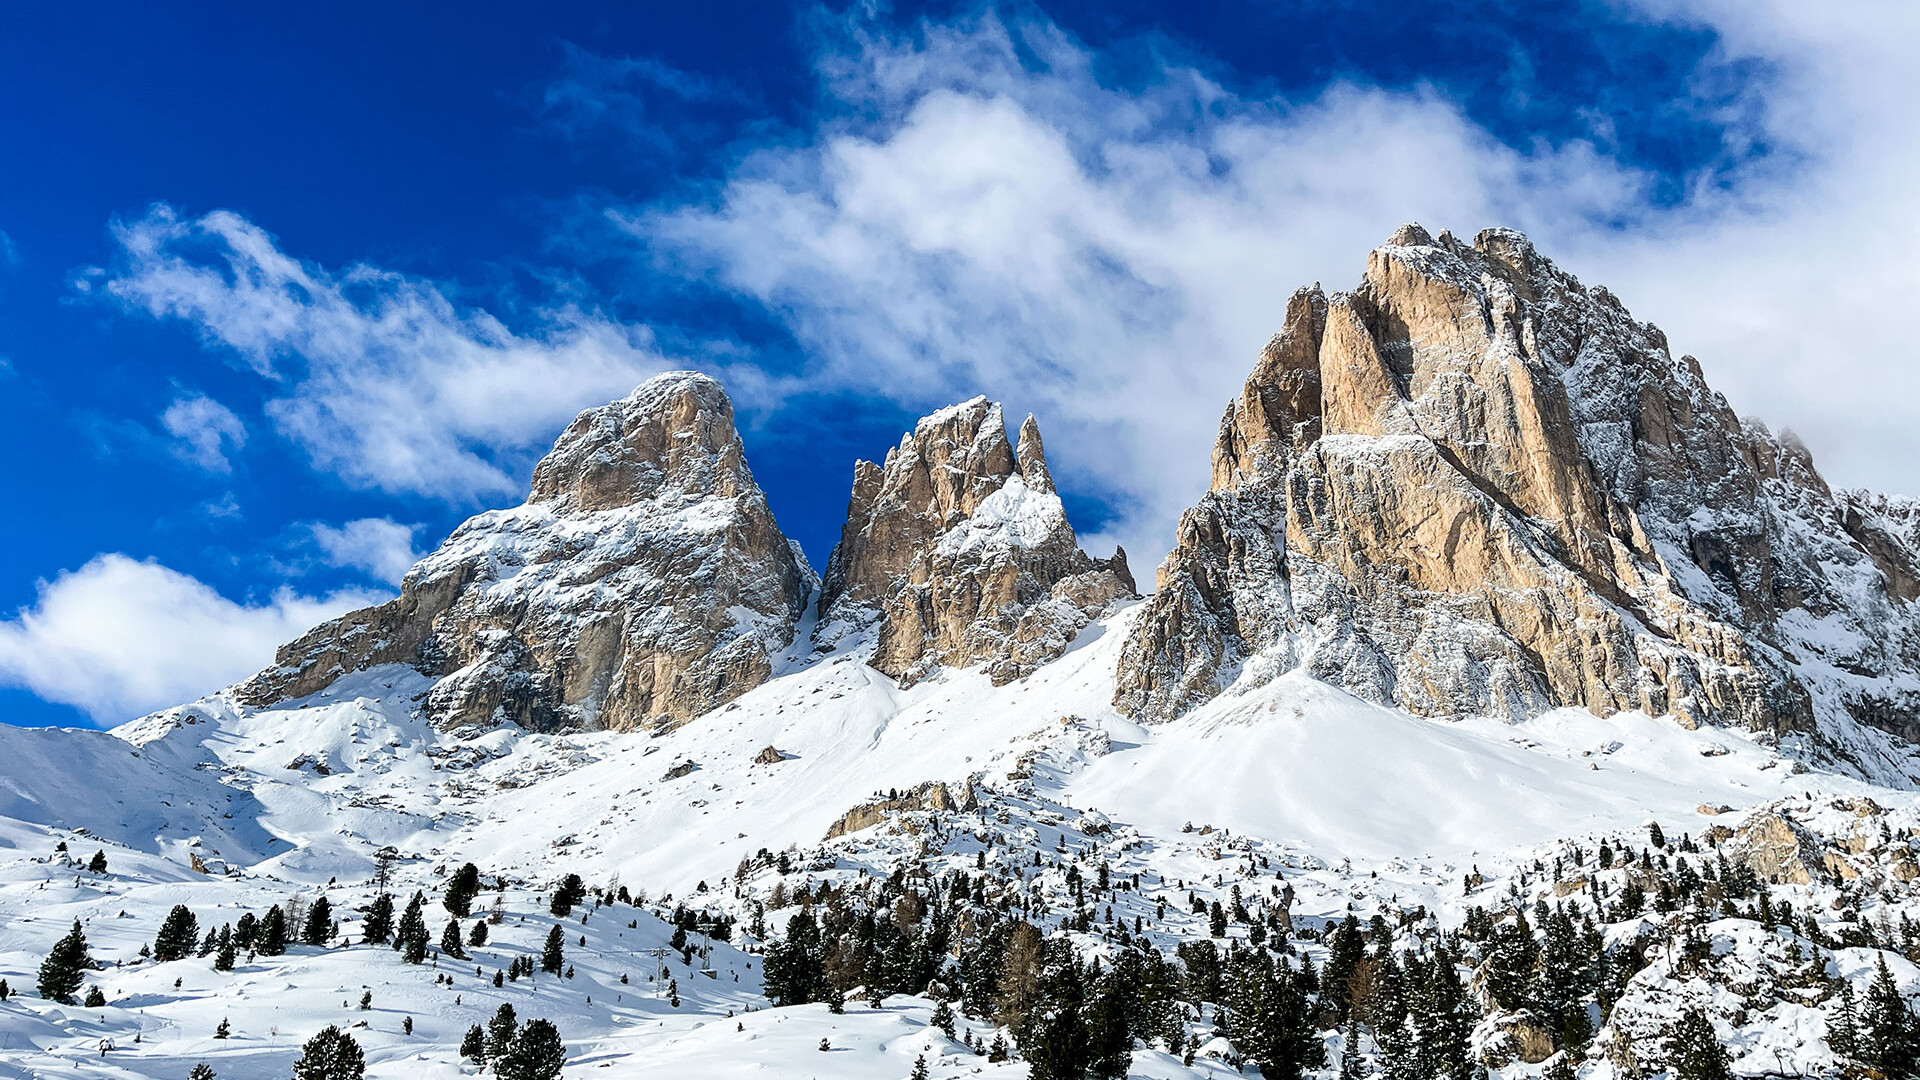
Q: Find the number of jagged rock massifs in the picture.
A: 3